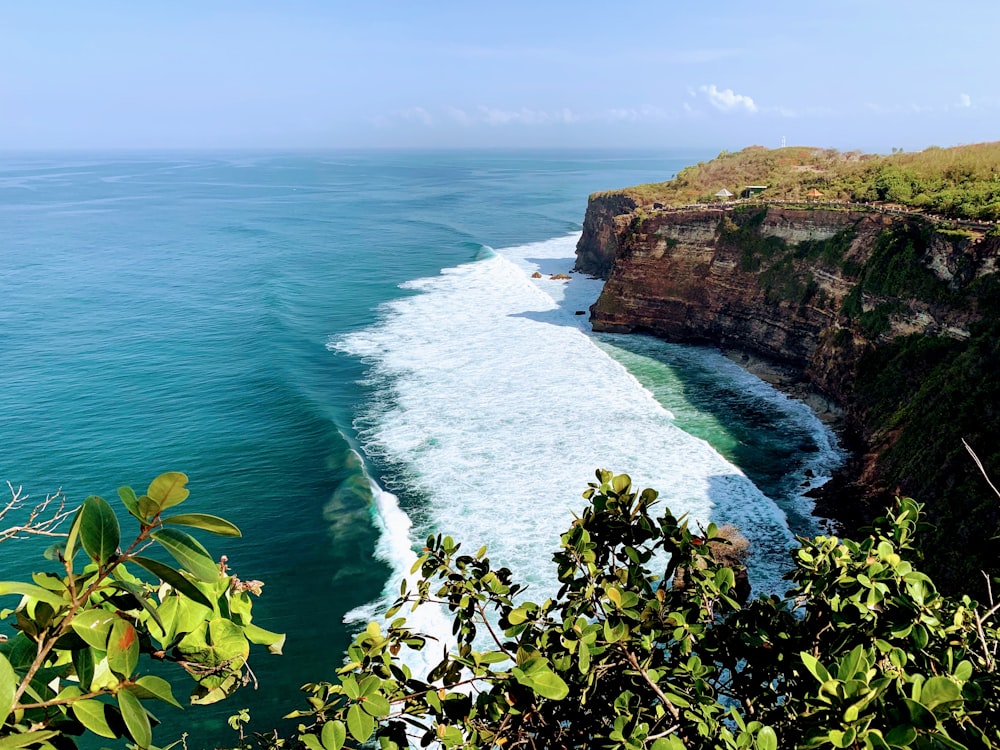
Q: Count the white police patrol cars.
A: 0